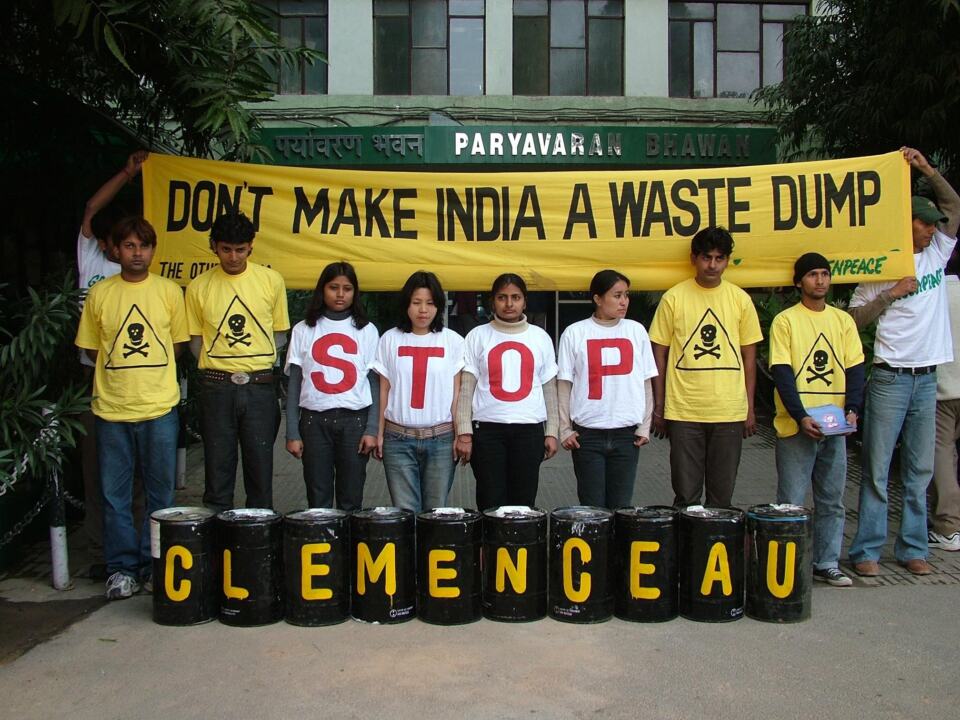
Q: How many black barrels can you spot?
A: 10